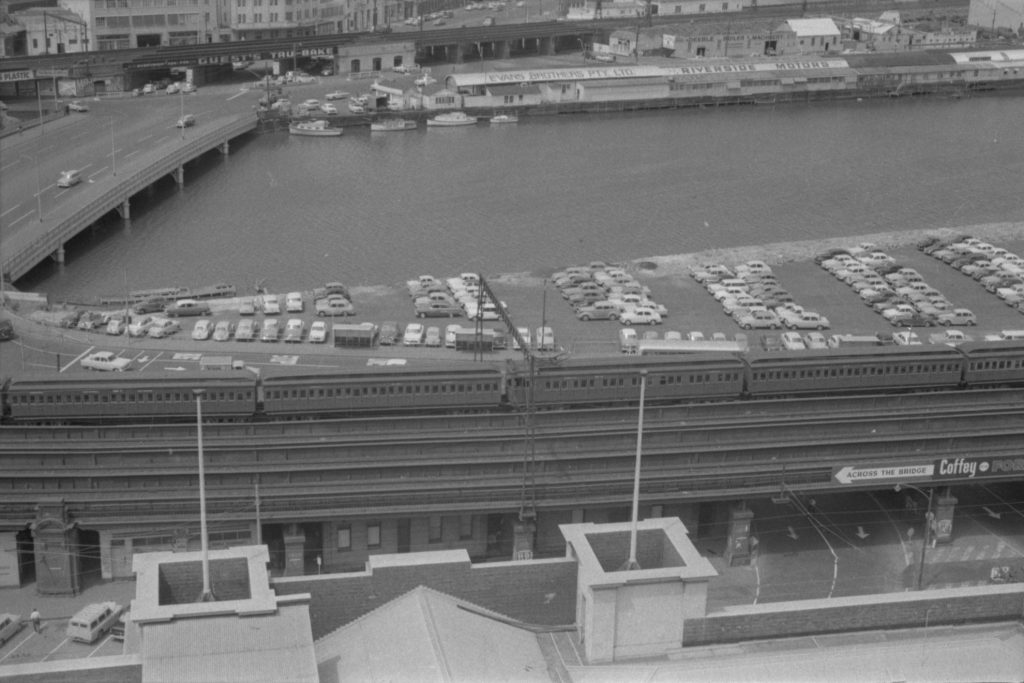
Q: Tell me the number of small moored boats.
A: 4